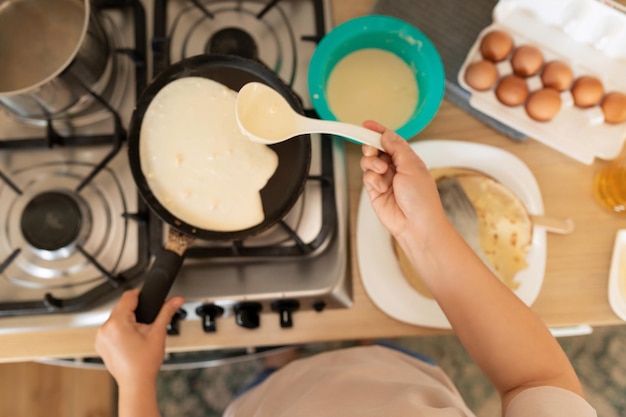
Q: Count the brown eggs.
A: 8